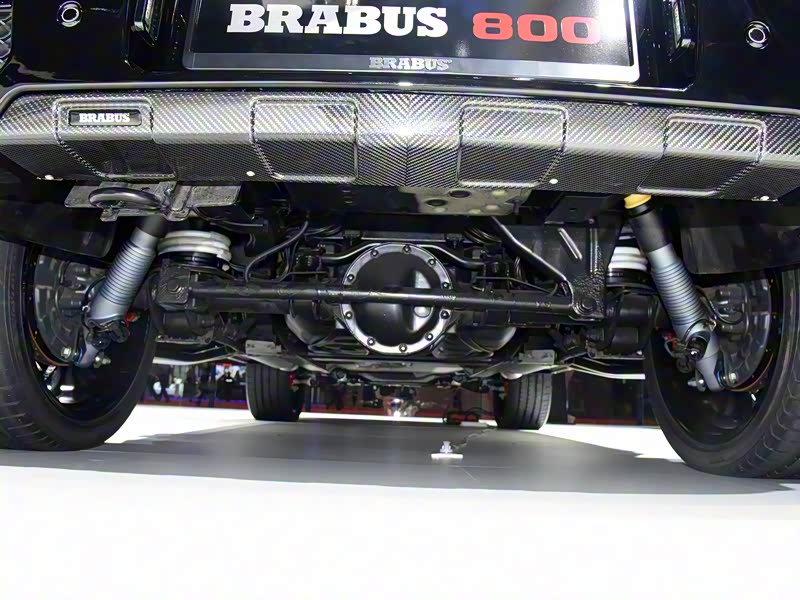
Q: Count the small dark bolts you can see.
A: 10